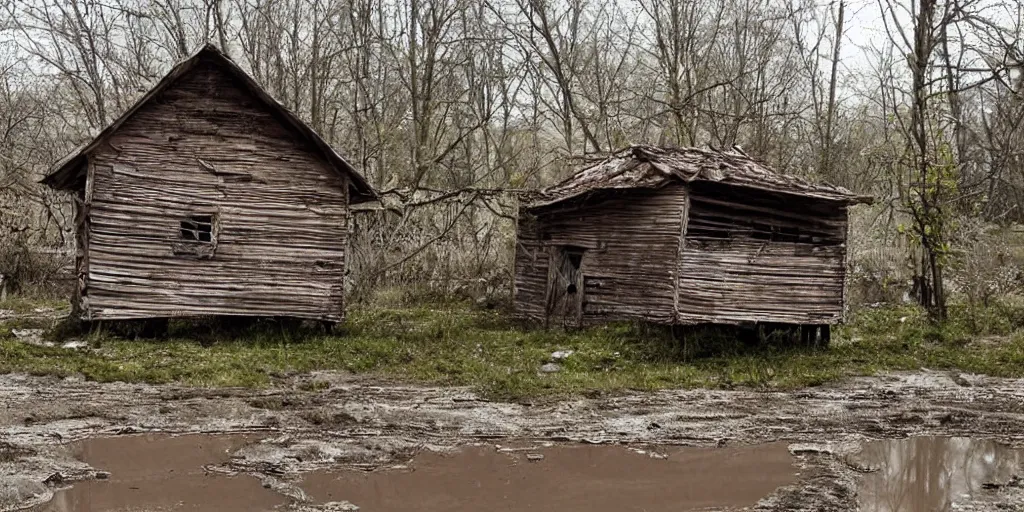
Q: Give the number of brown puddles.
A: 3